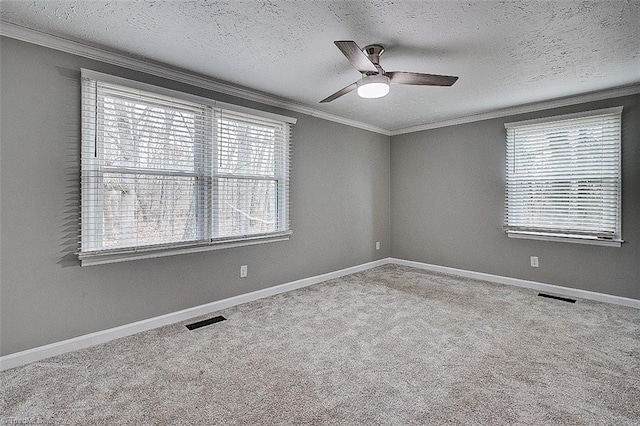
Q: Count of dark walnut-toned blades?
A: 3